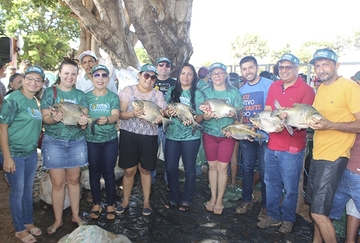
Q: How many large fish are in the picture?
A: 7